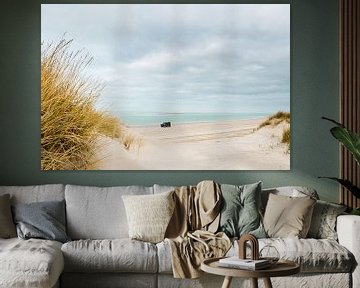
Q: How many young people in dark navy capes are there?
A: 0